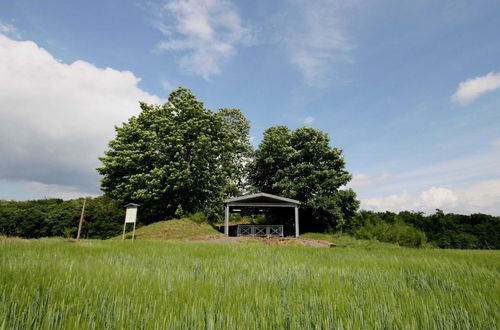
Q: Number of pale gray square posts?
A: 2